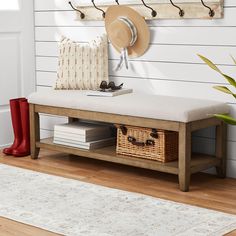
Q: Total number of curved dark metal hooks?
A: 6